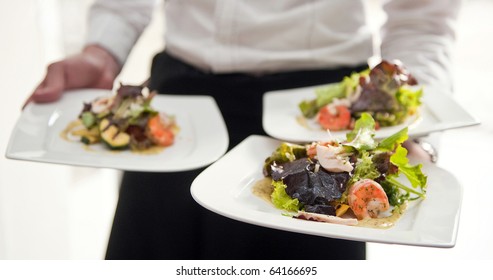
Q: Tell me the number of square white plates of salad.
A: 3